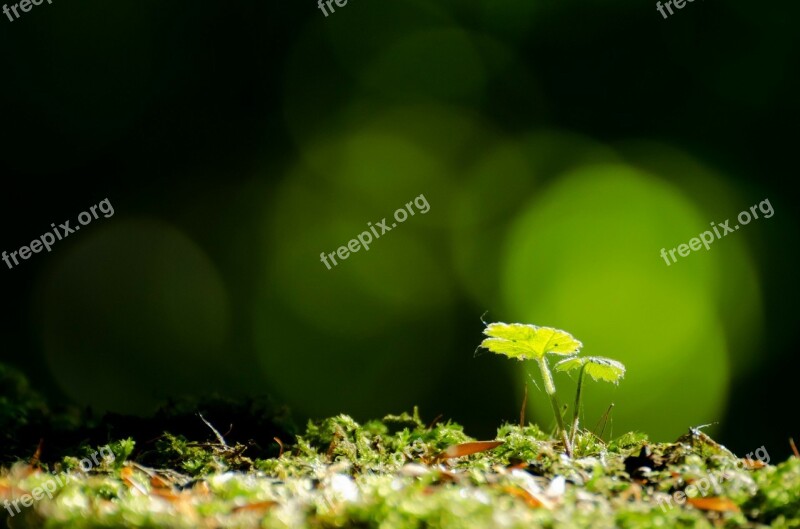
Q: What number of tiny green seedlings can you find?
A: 2